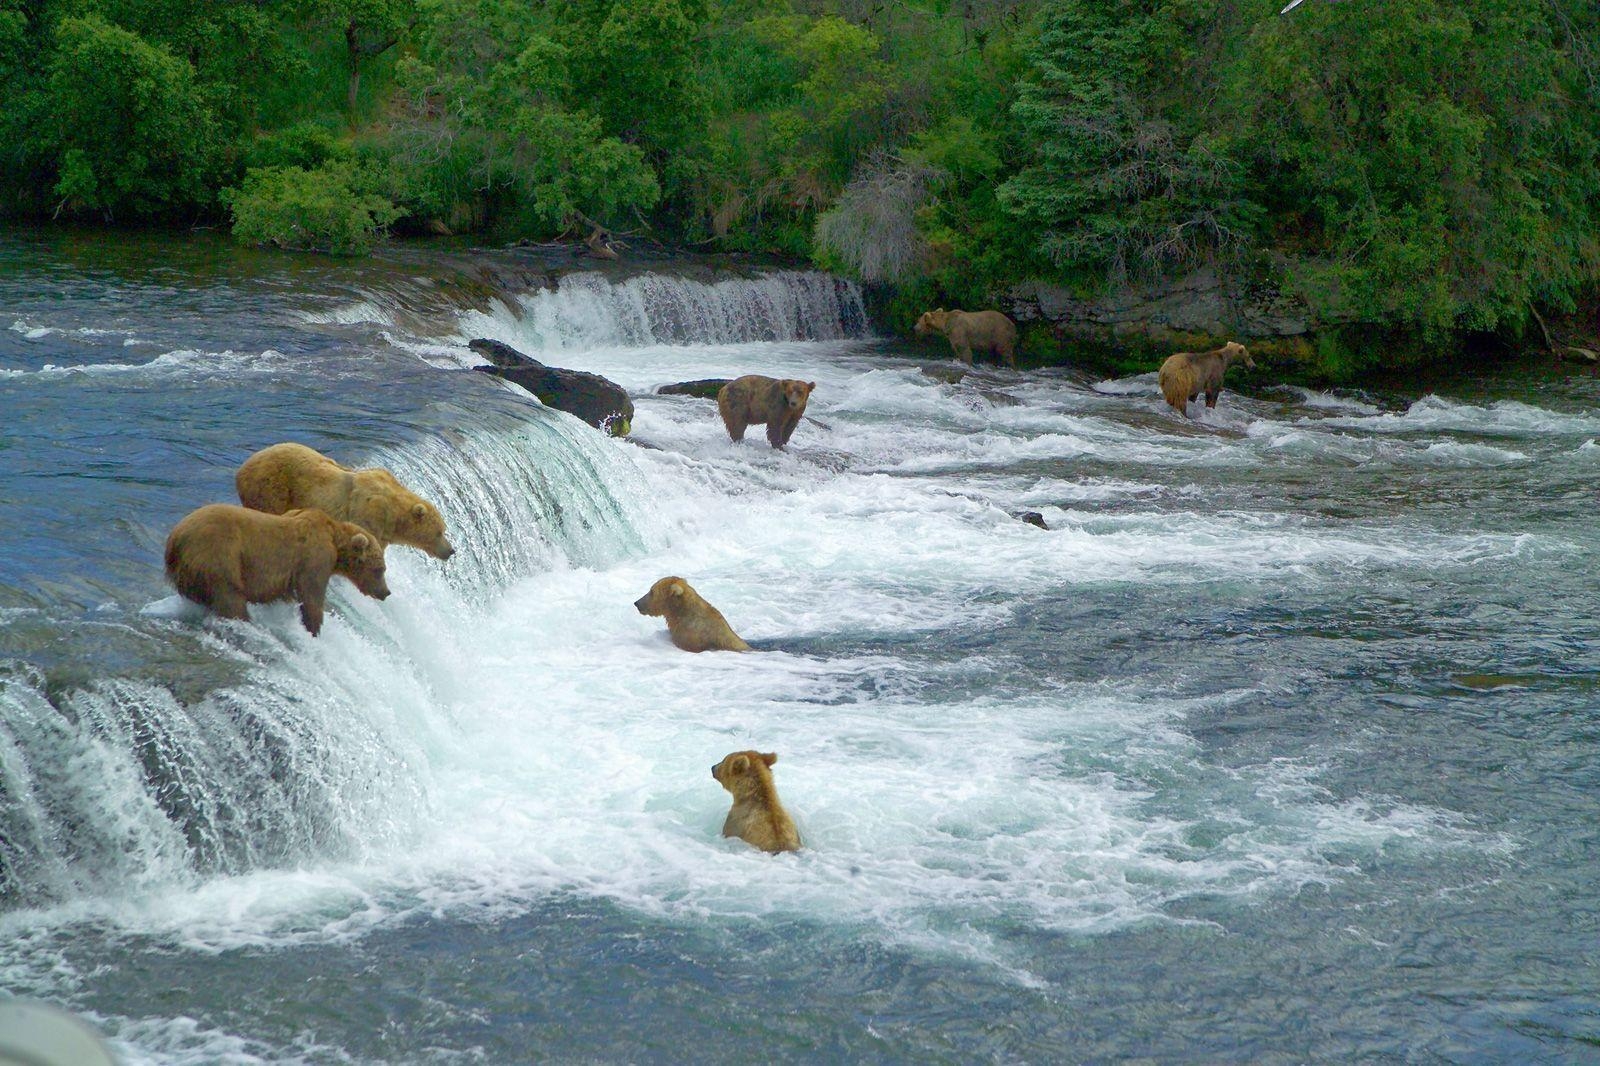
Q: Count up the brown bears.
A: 7